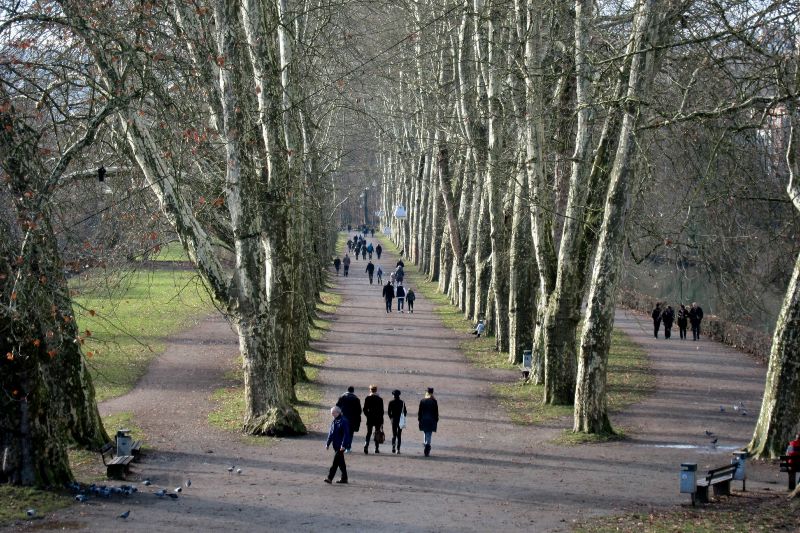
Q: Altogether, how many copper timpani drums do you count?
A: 0